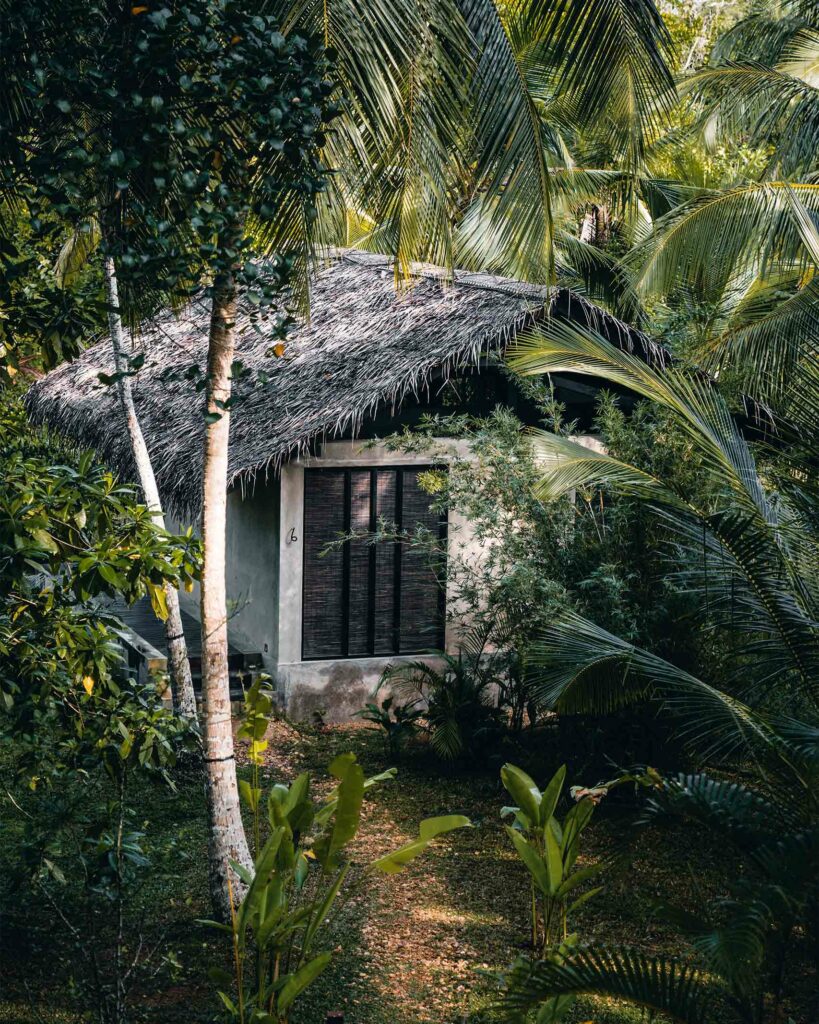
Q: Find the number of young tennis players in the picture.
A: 0